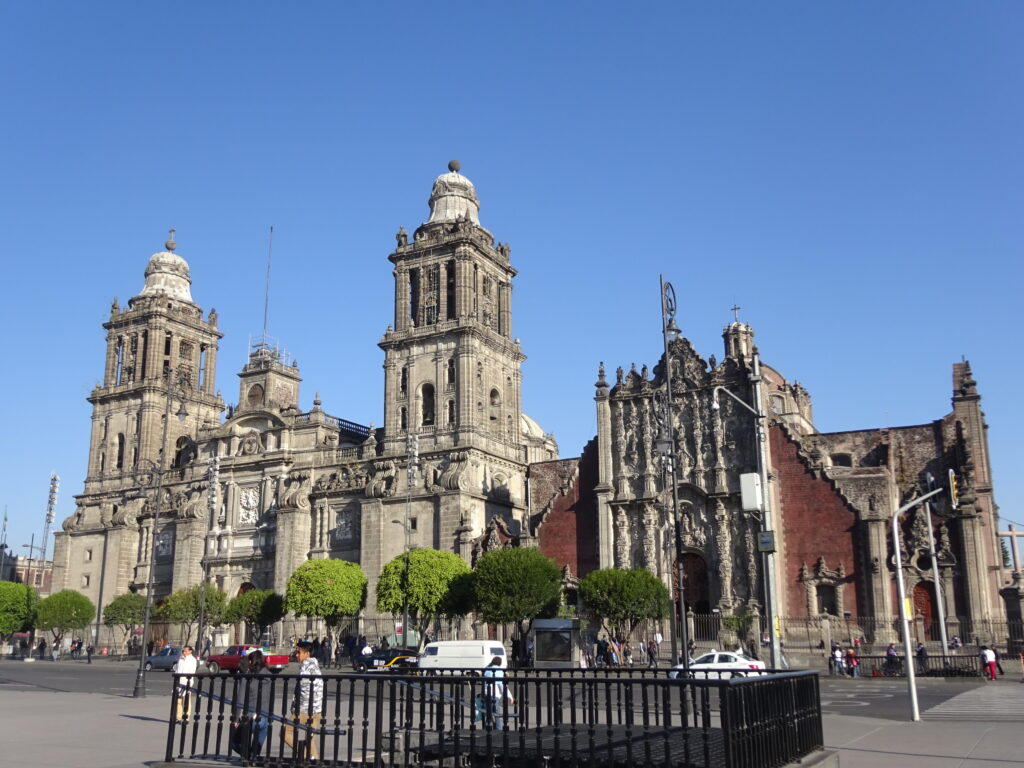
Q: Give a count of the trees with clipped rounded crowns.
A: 9